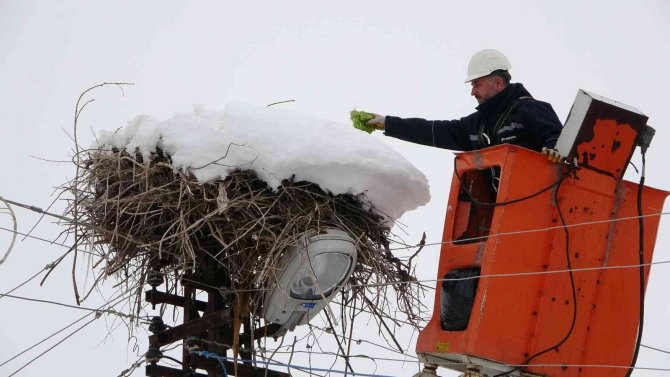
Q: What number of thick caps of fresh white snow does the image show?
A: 1